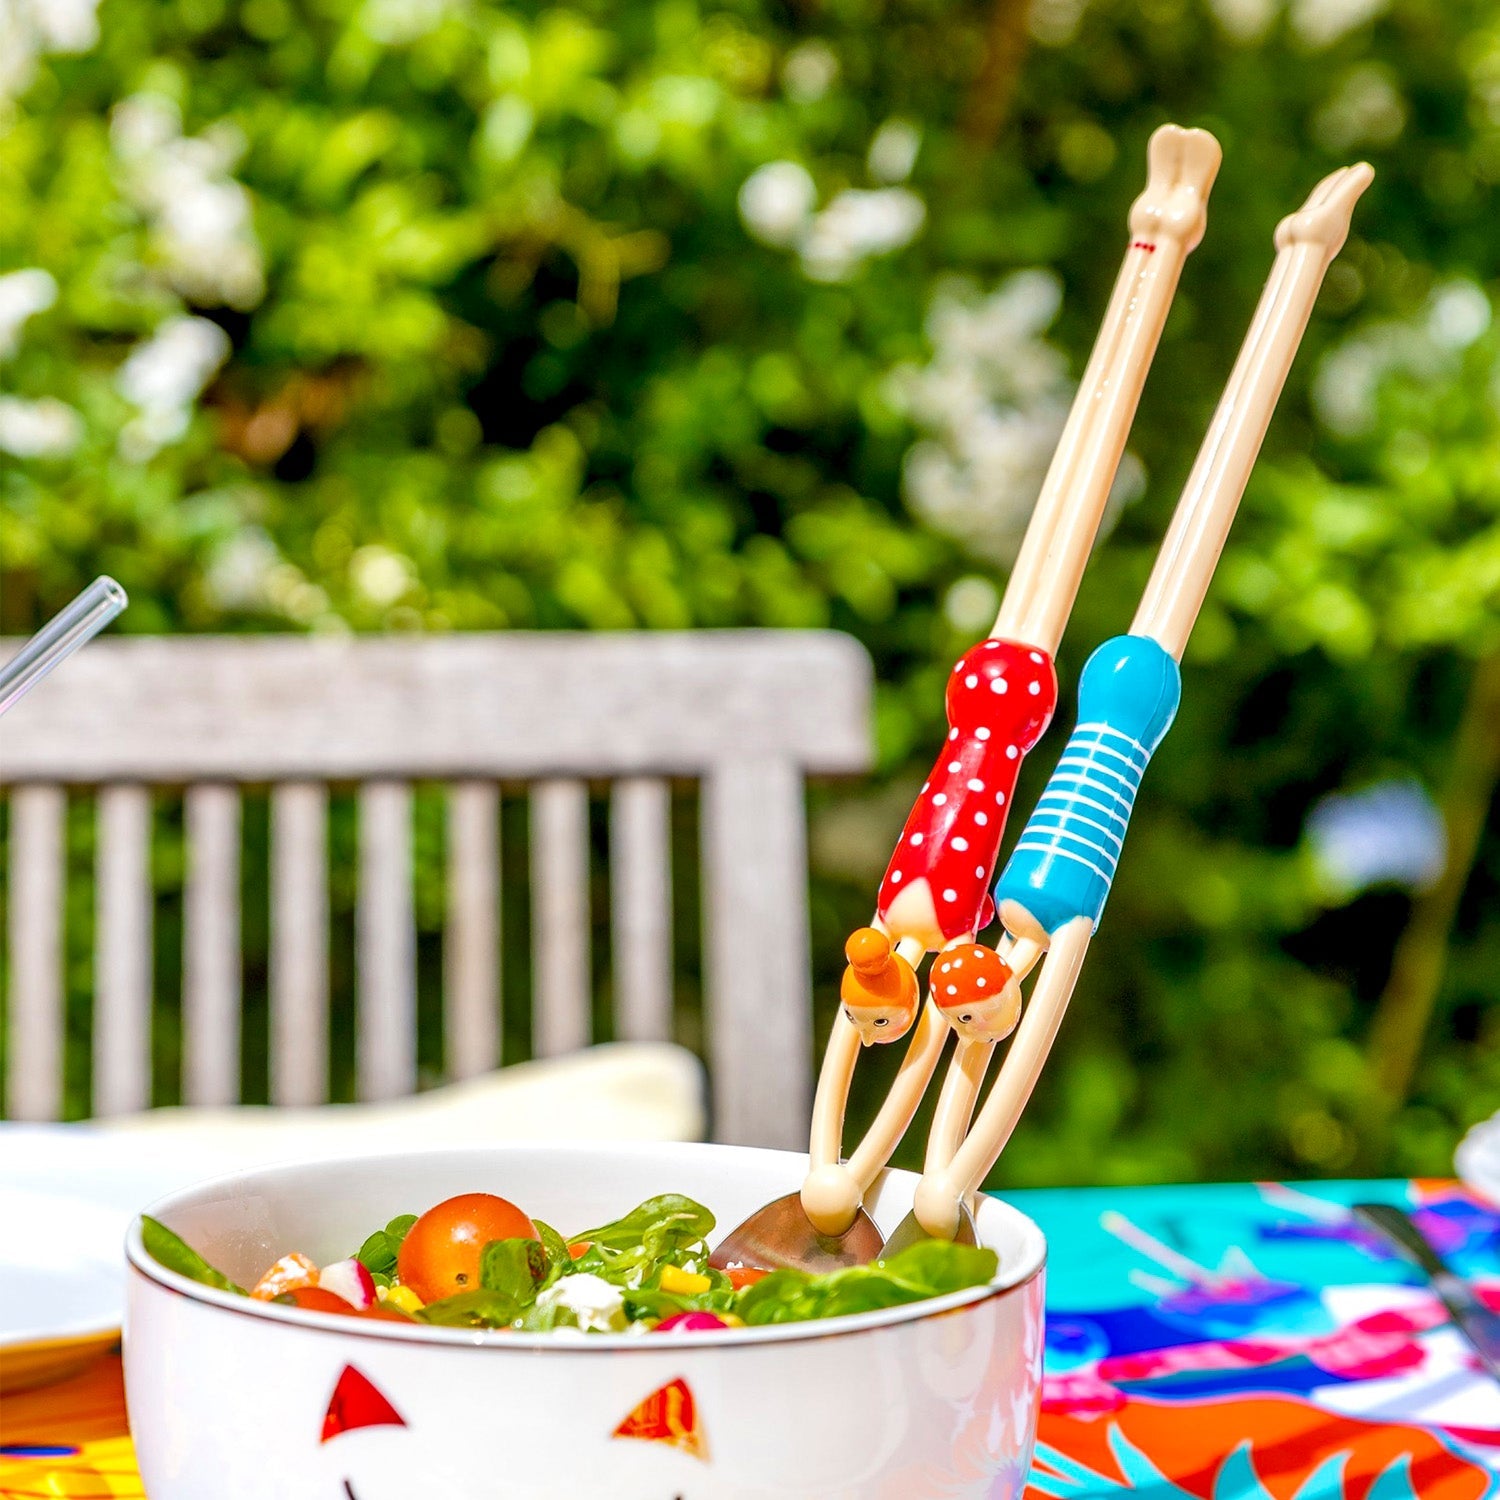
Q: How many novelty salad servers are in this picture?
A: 2